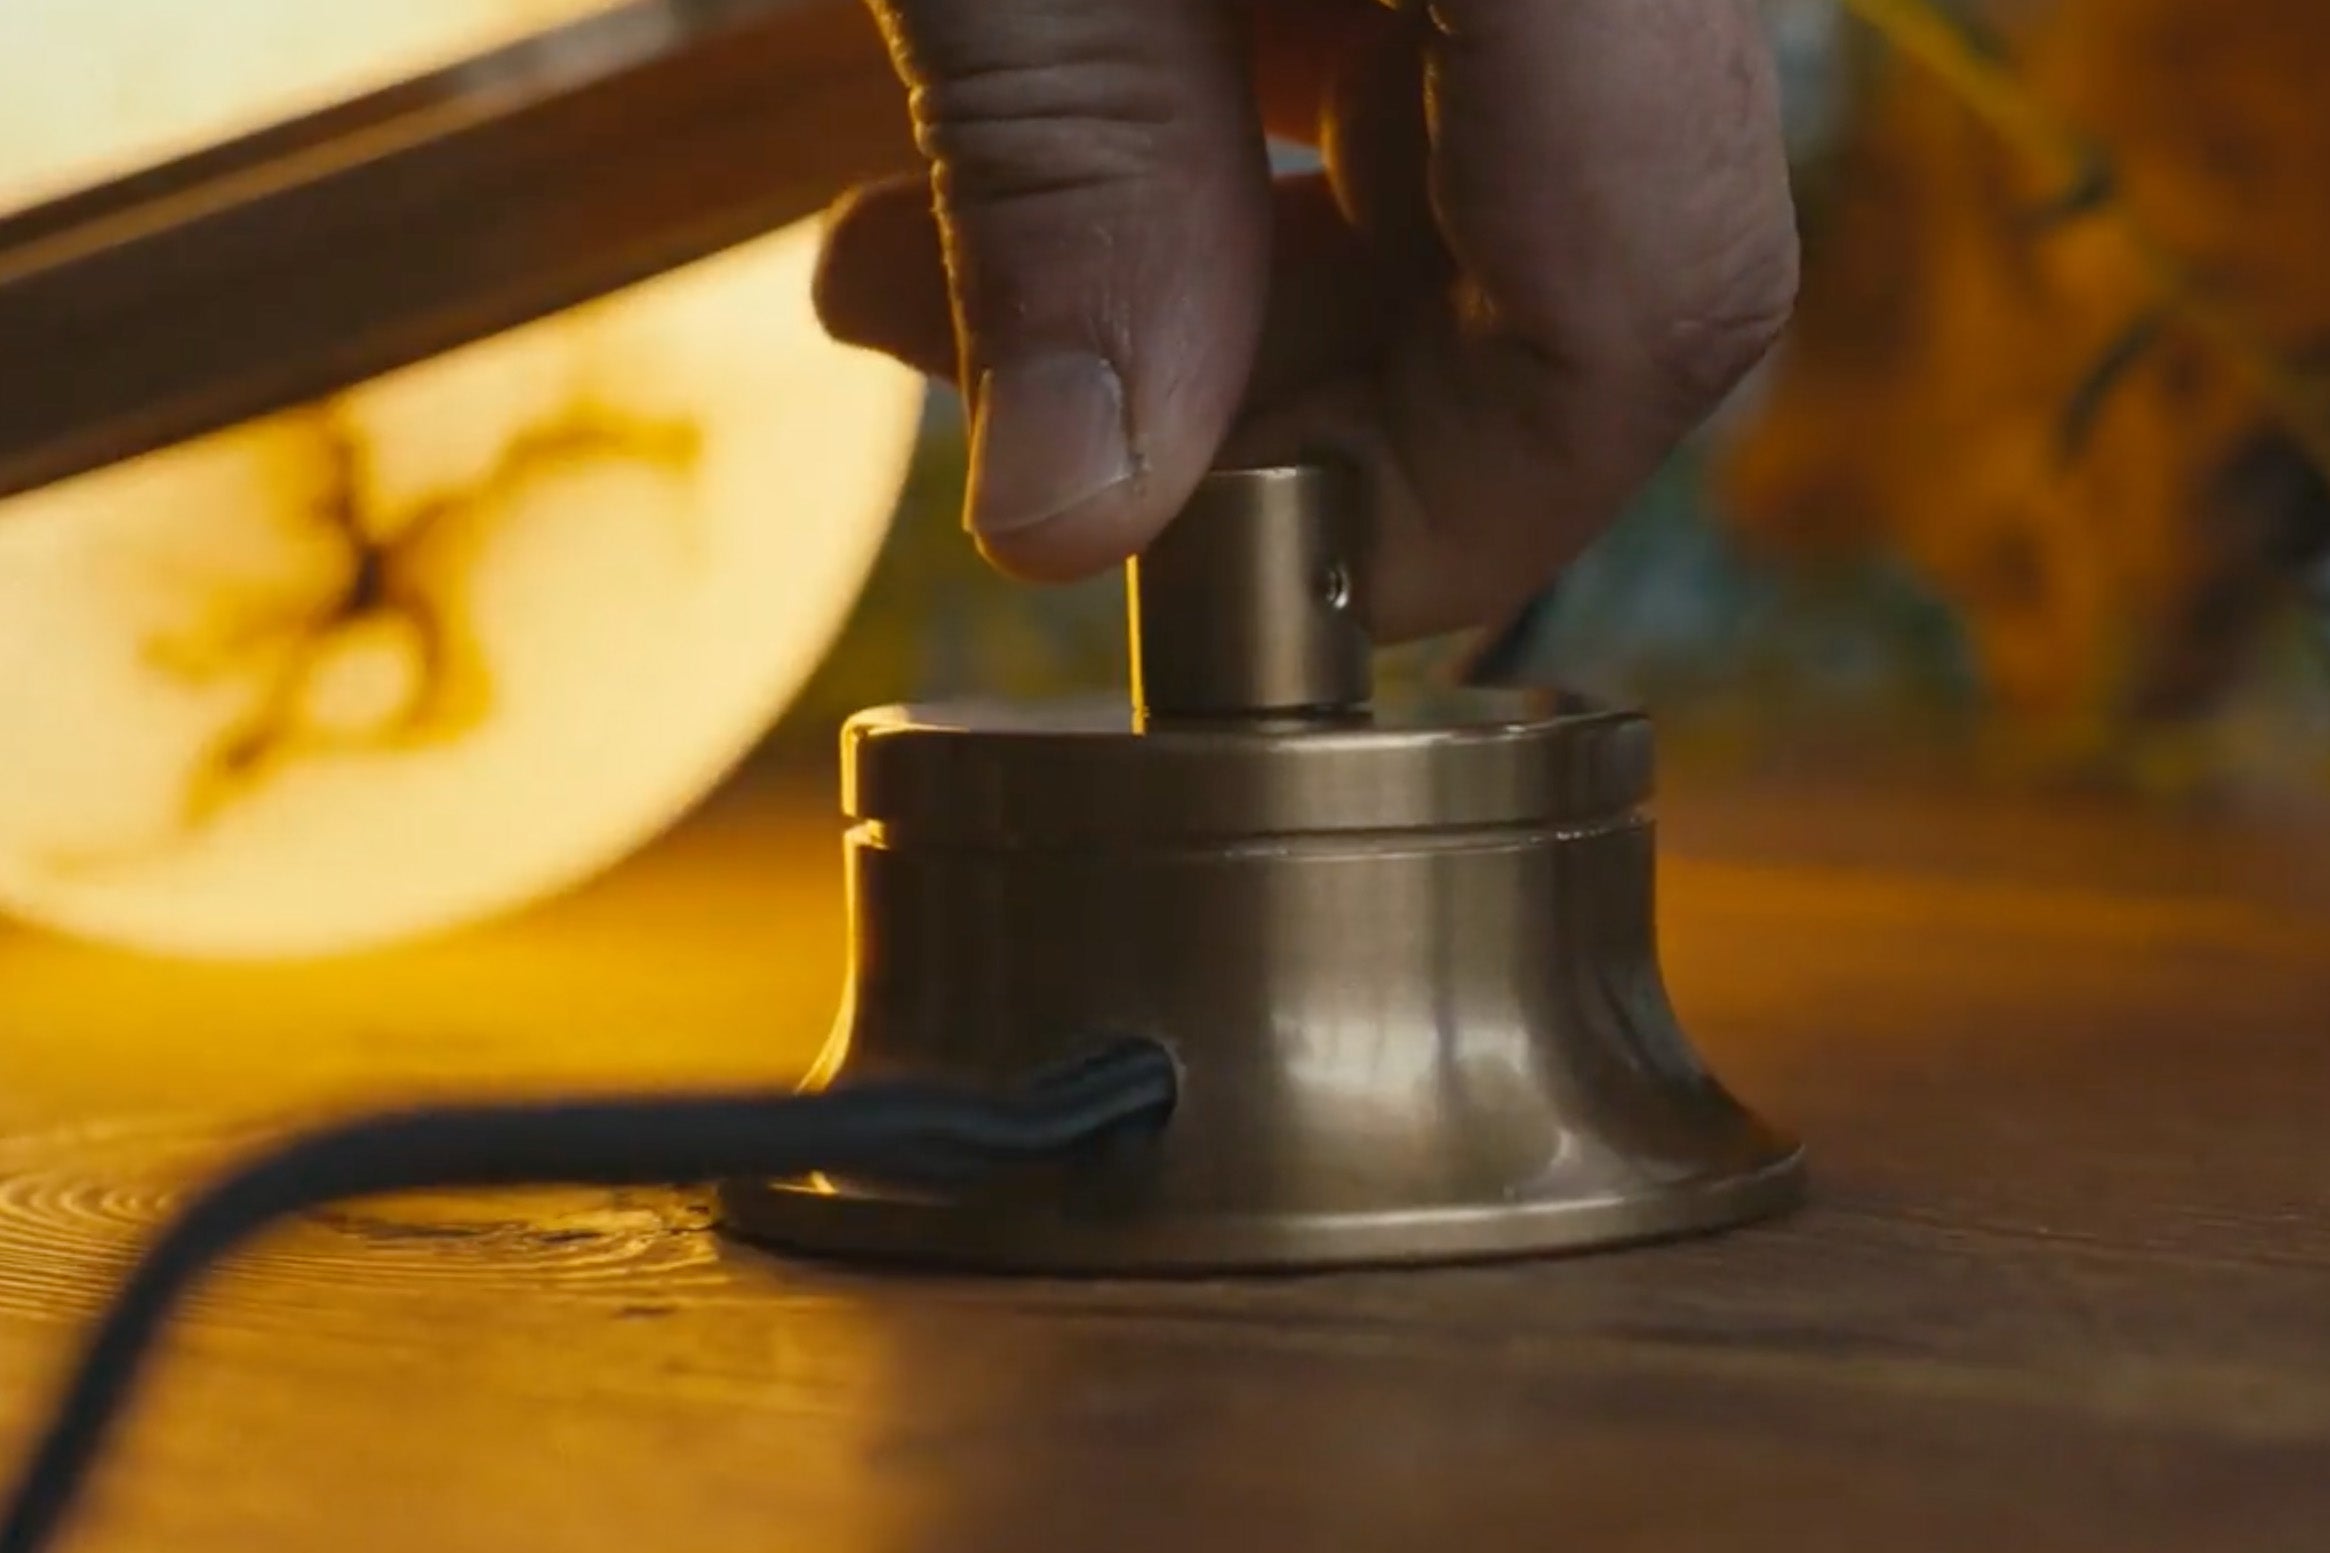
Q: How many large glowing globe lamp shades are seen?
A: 1